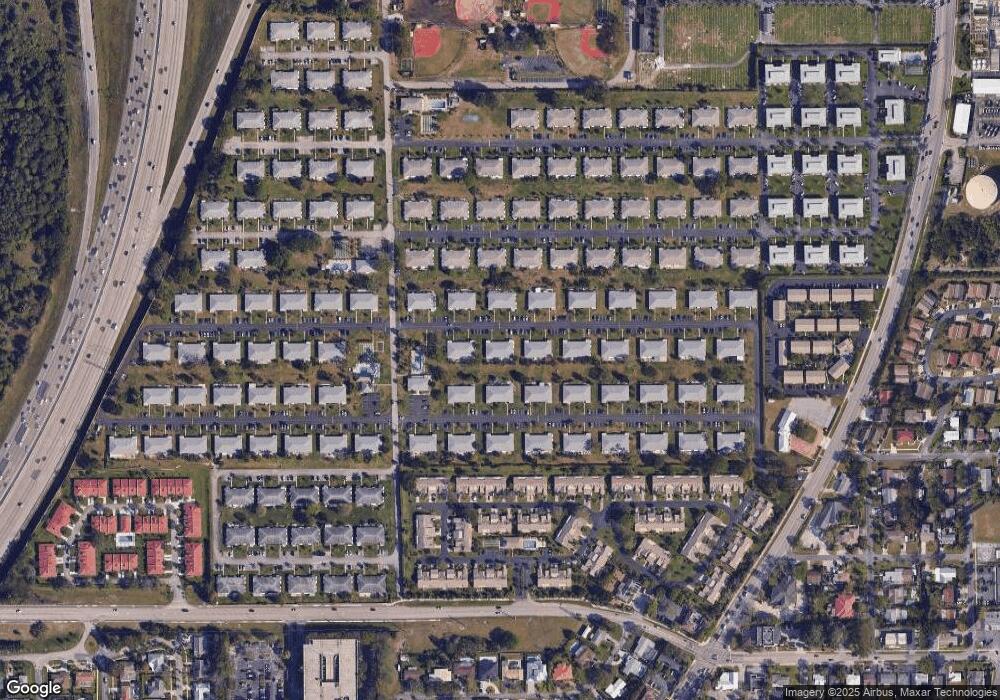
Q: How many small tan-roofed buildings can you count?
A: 15